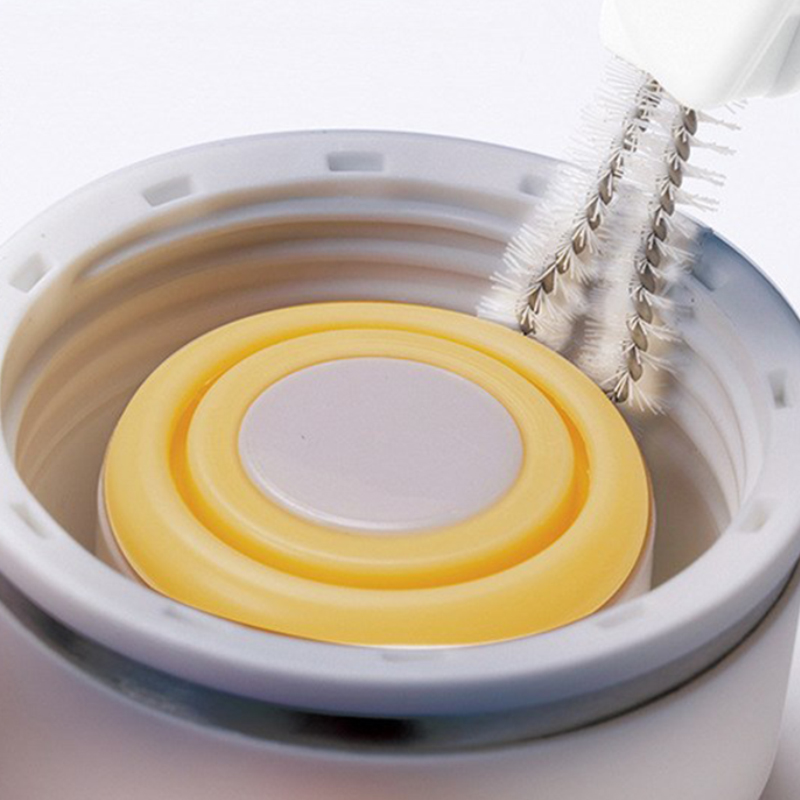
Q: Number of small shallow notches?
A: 11